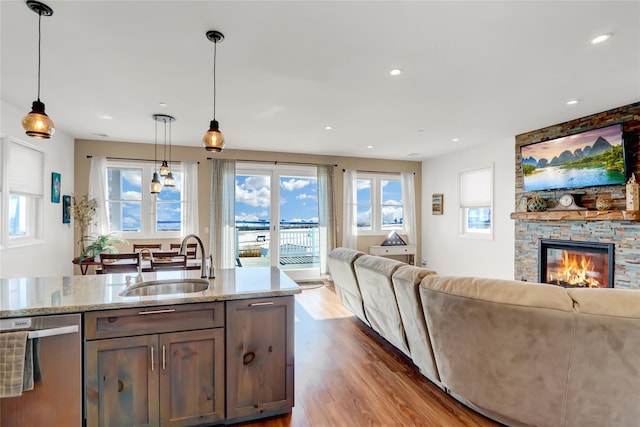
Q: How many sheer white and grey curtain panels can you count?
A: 6